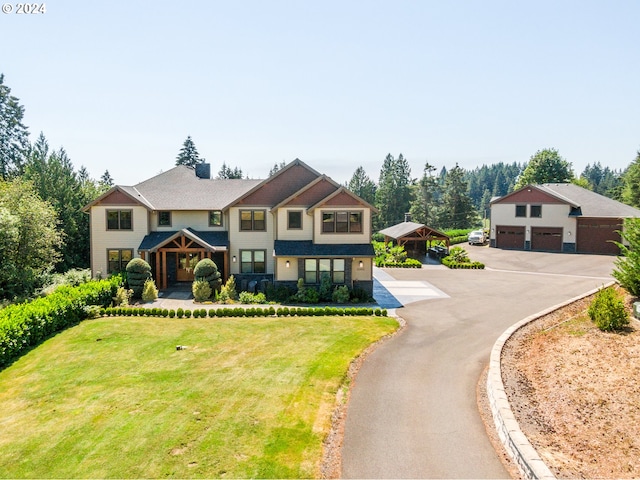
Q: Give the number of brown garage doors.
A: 3